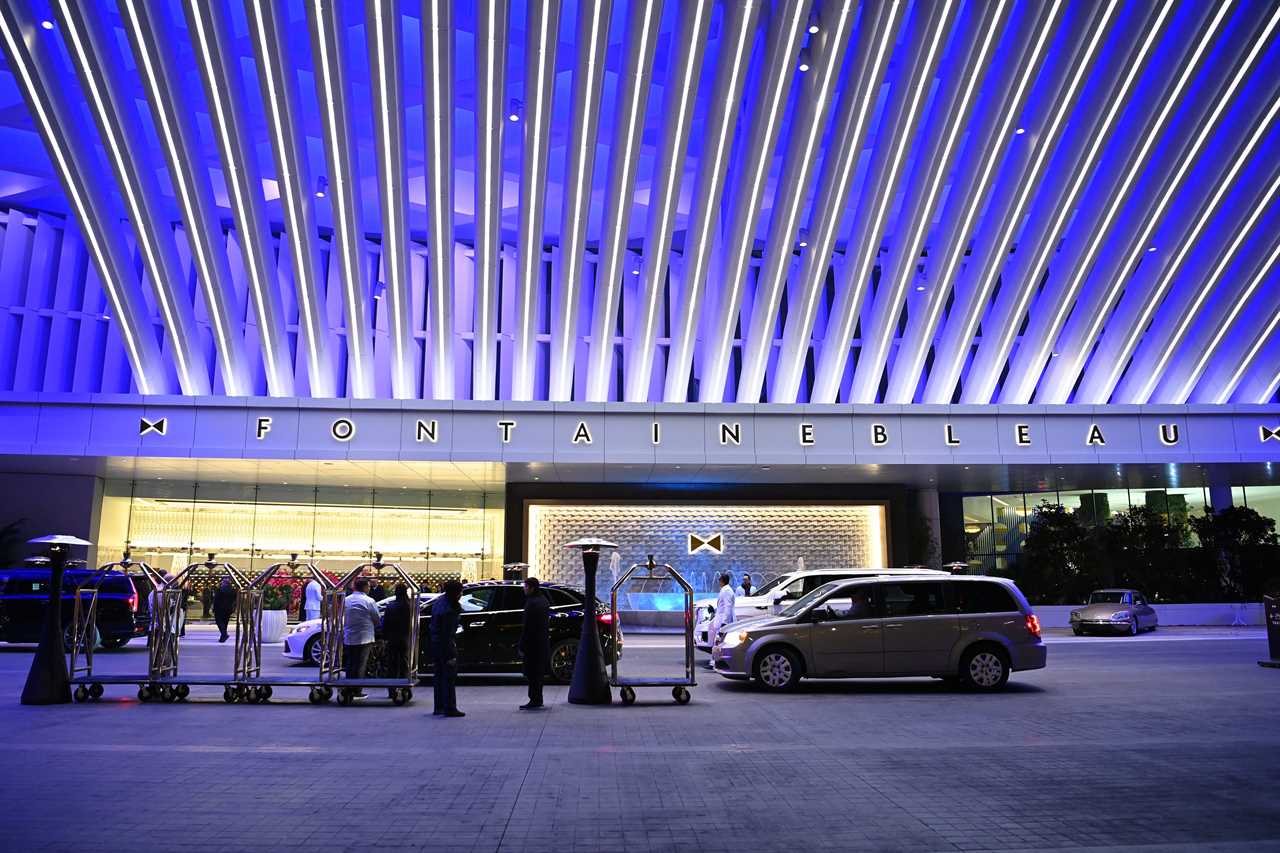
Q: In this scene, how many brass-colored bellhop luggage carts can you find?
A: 5